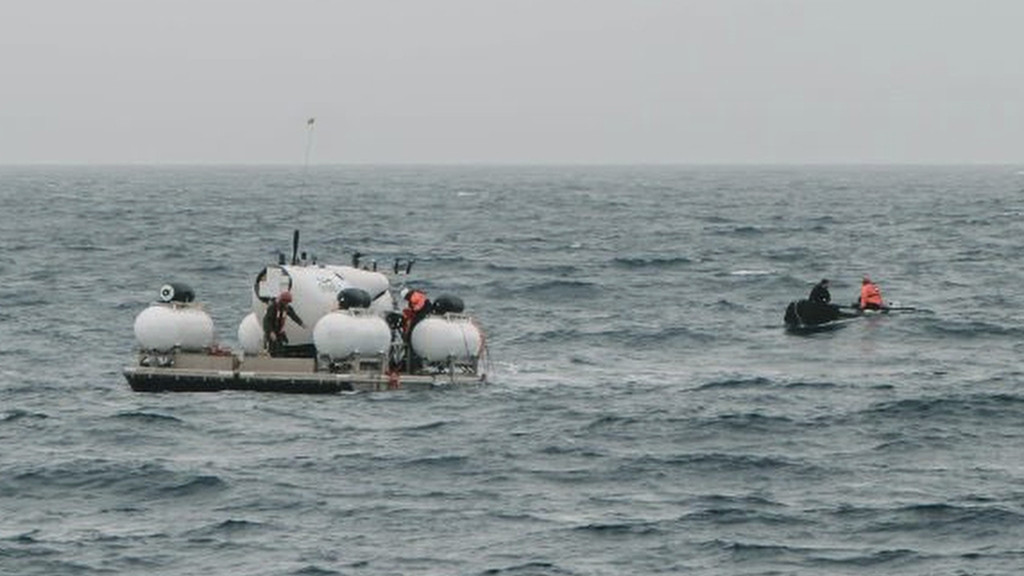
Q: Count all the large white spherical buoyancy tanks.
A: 4